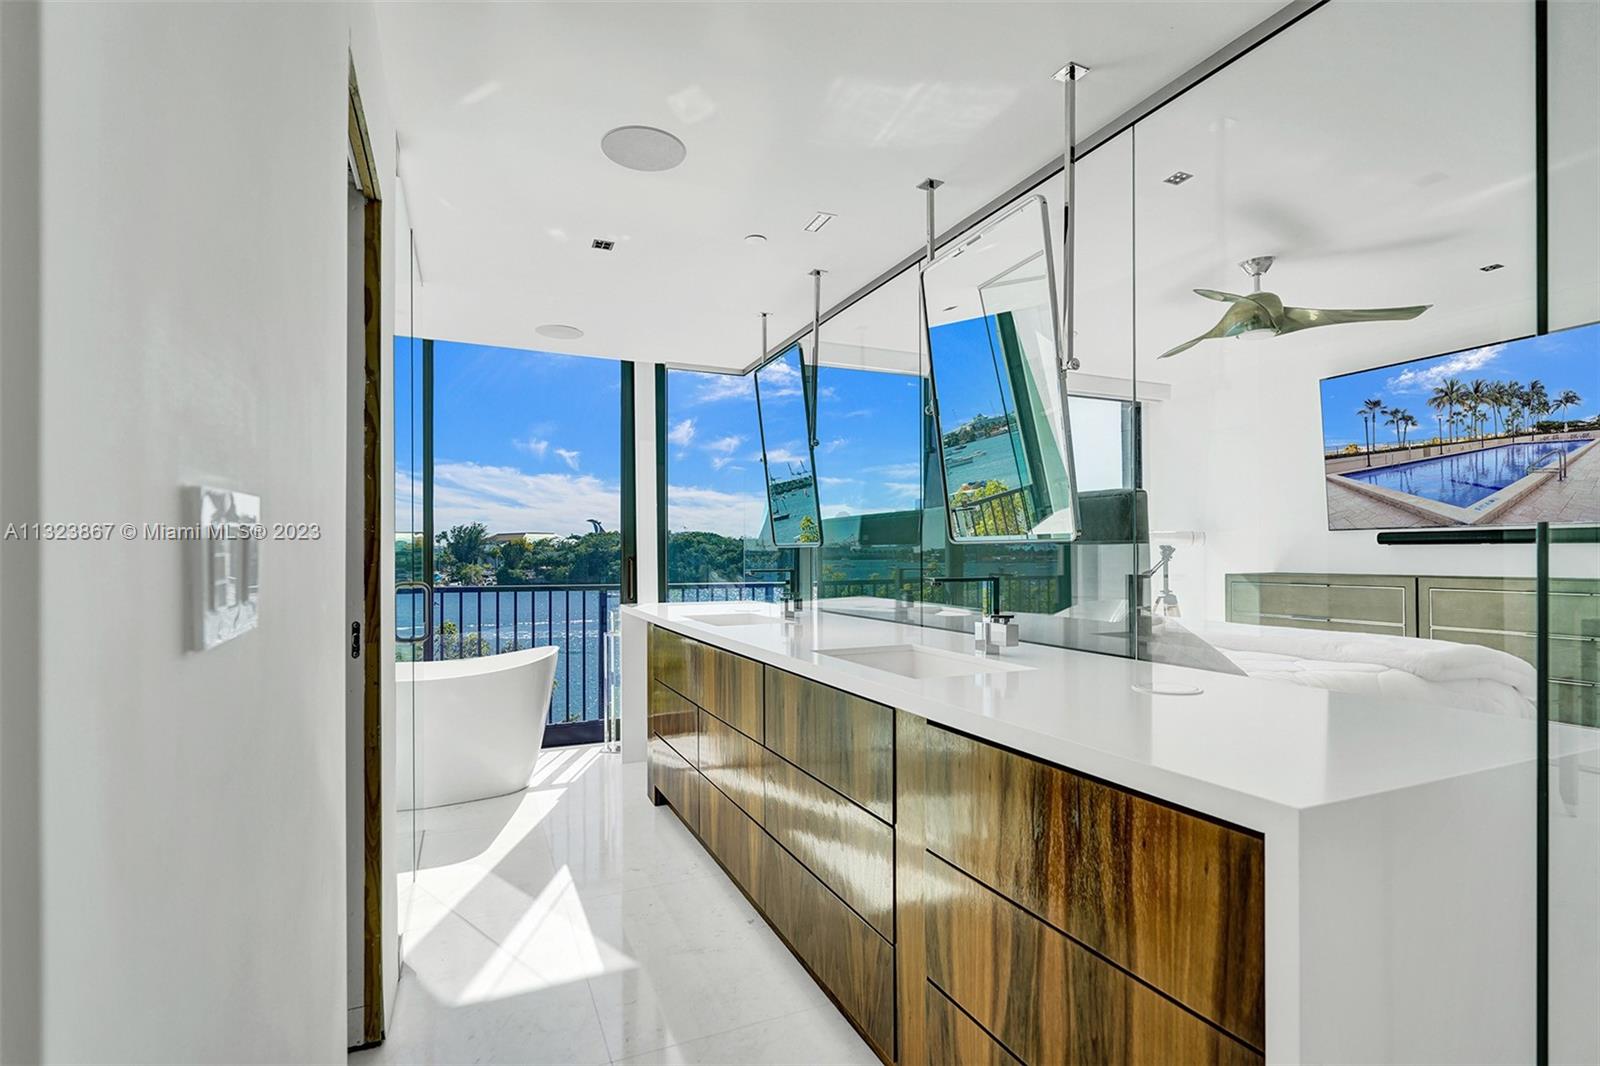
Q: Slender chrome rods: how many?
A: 4